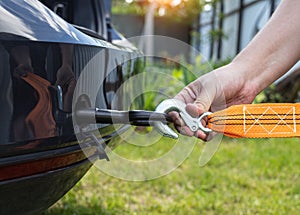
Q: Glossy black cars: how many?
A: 1